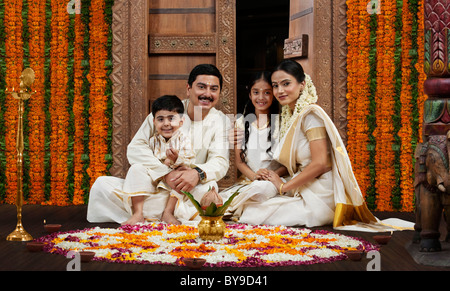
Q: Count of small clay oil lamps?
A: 6